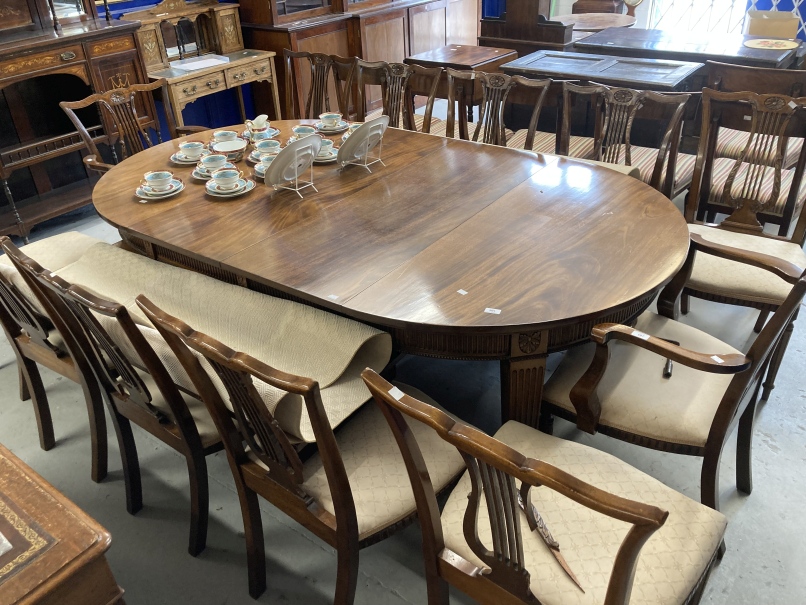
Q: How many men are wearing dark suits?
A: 0